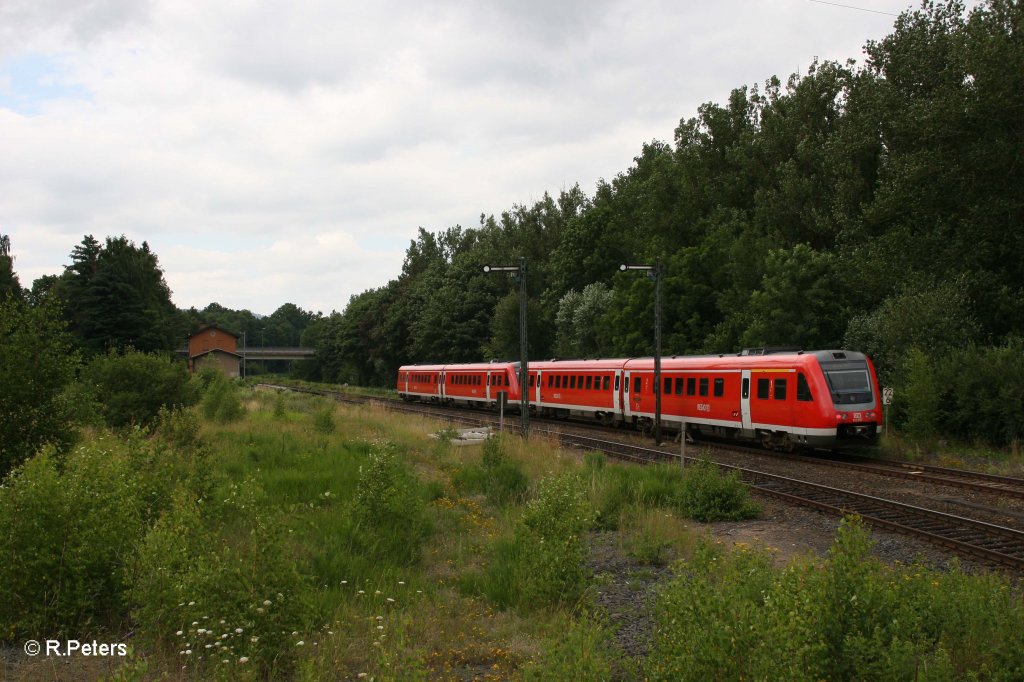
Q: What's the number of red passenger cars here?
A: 4